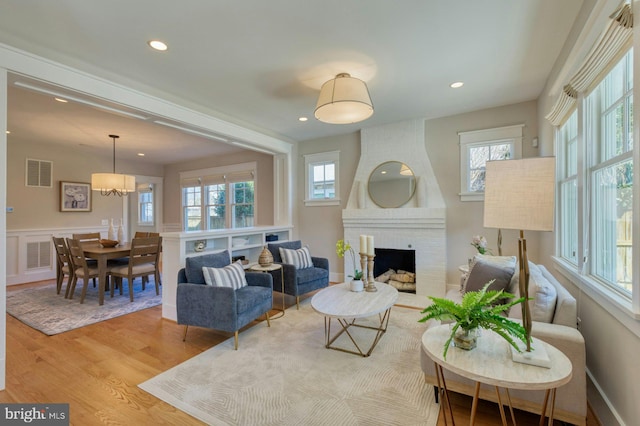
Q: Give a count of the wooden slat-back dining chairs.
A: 6